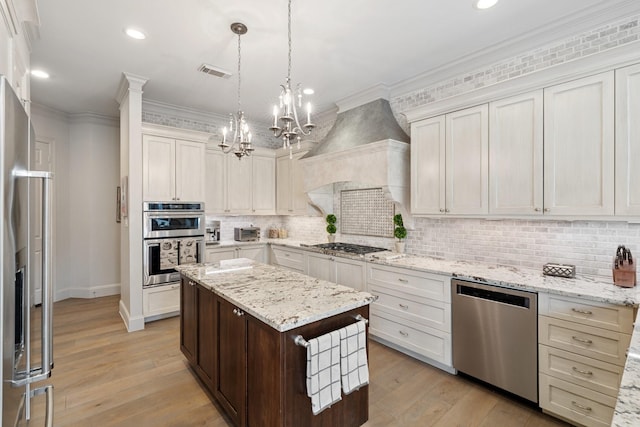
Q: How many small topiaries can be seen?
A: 2